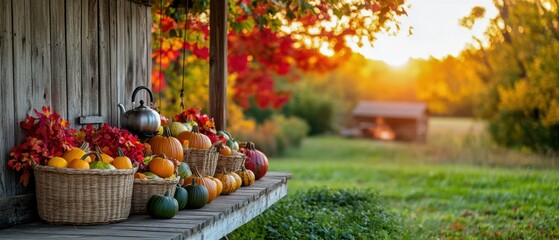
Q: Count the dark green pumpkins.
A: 3